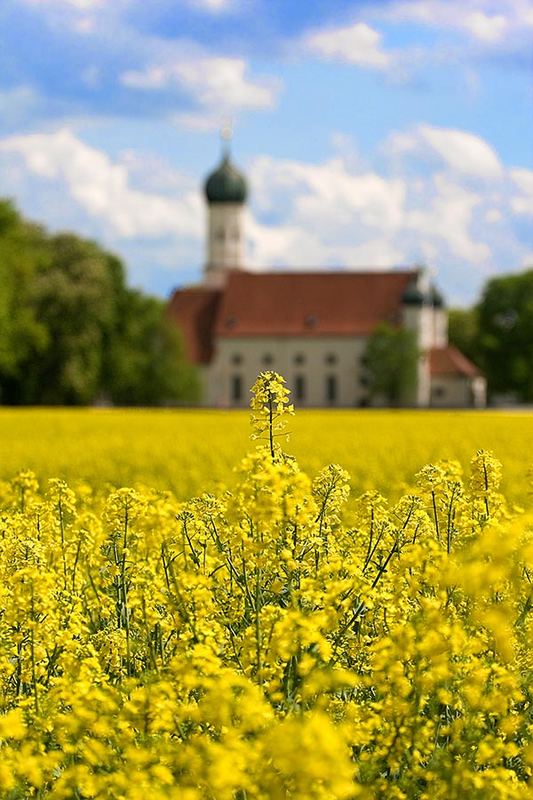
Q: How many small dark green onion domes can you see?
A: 2